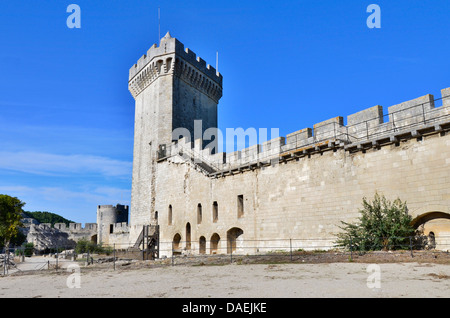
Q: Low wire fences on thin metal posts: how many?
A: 1